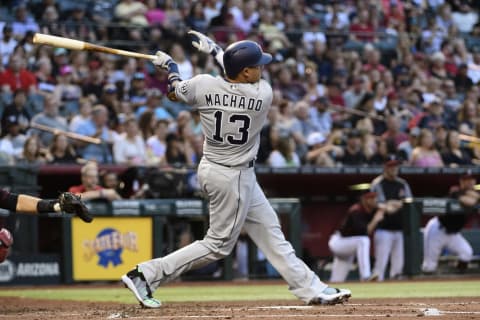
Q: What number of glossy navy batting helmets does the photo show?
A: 1